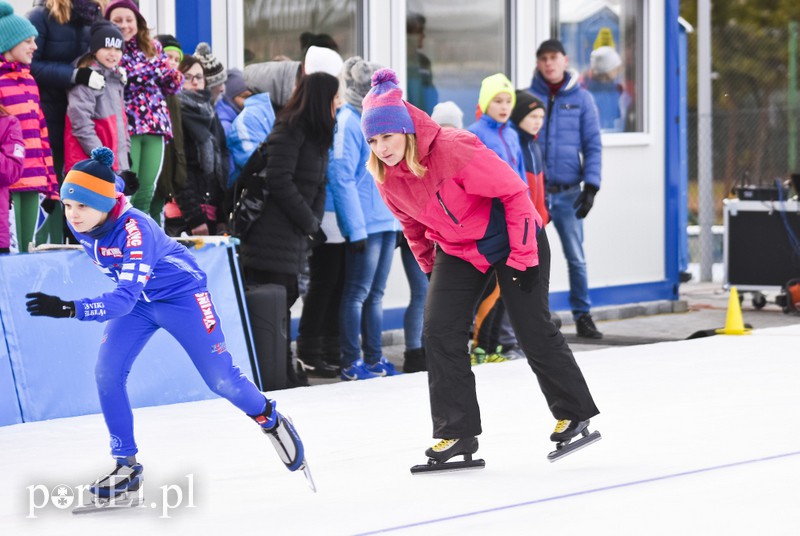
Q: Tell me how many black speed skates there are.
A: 2